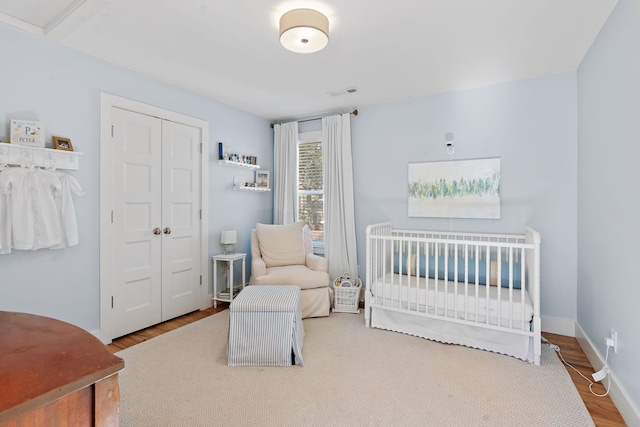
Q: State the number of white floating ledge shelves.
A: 2